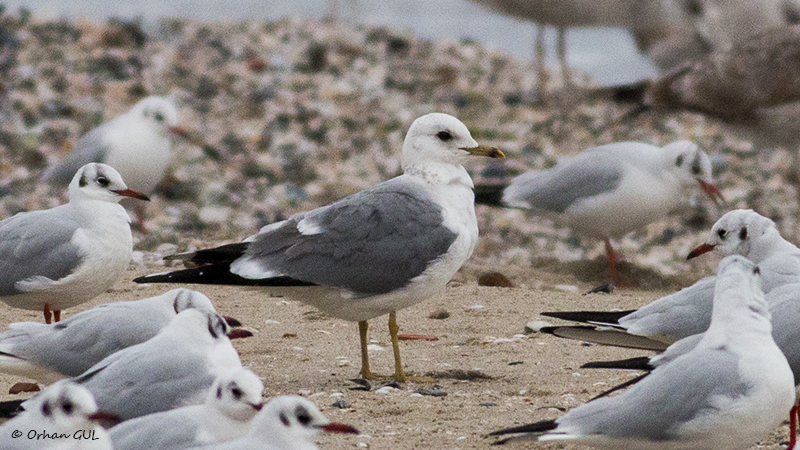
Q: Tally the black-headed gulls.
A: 11